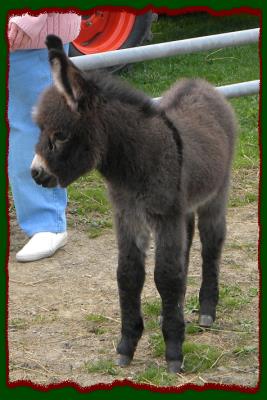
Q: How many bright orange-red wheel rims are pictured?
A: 1